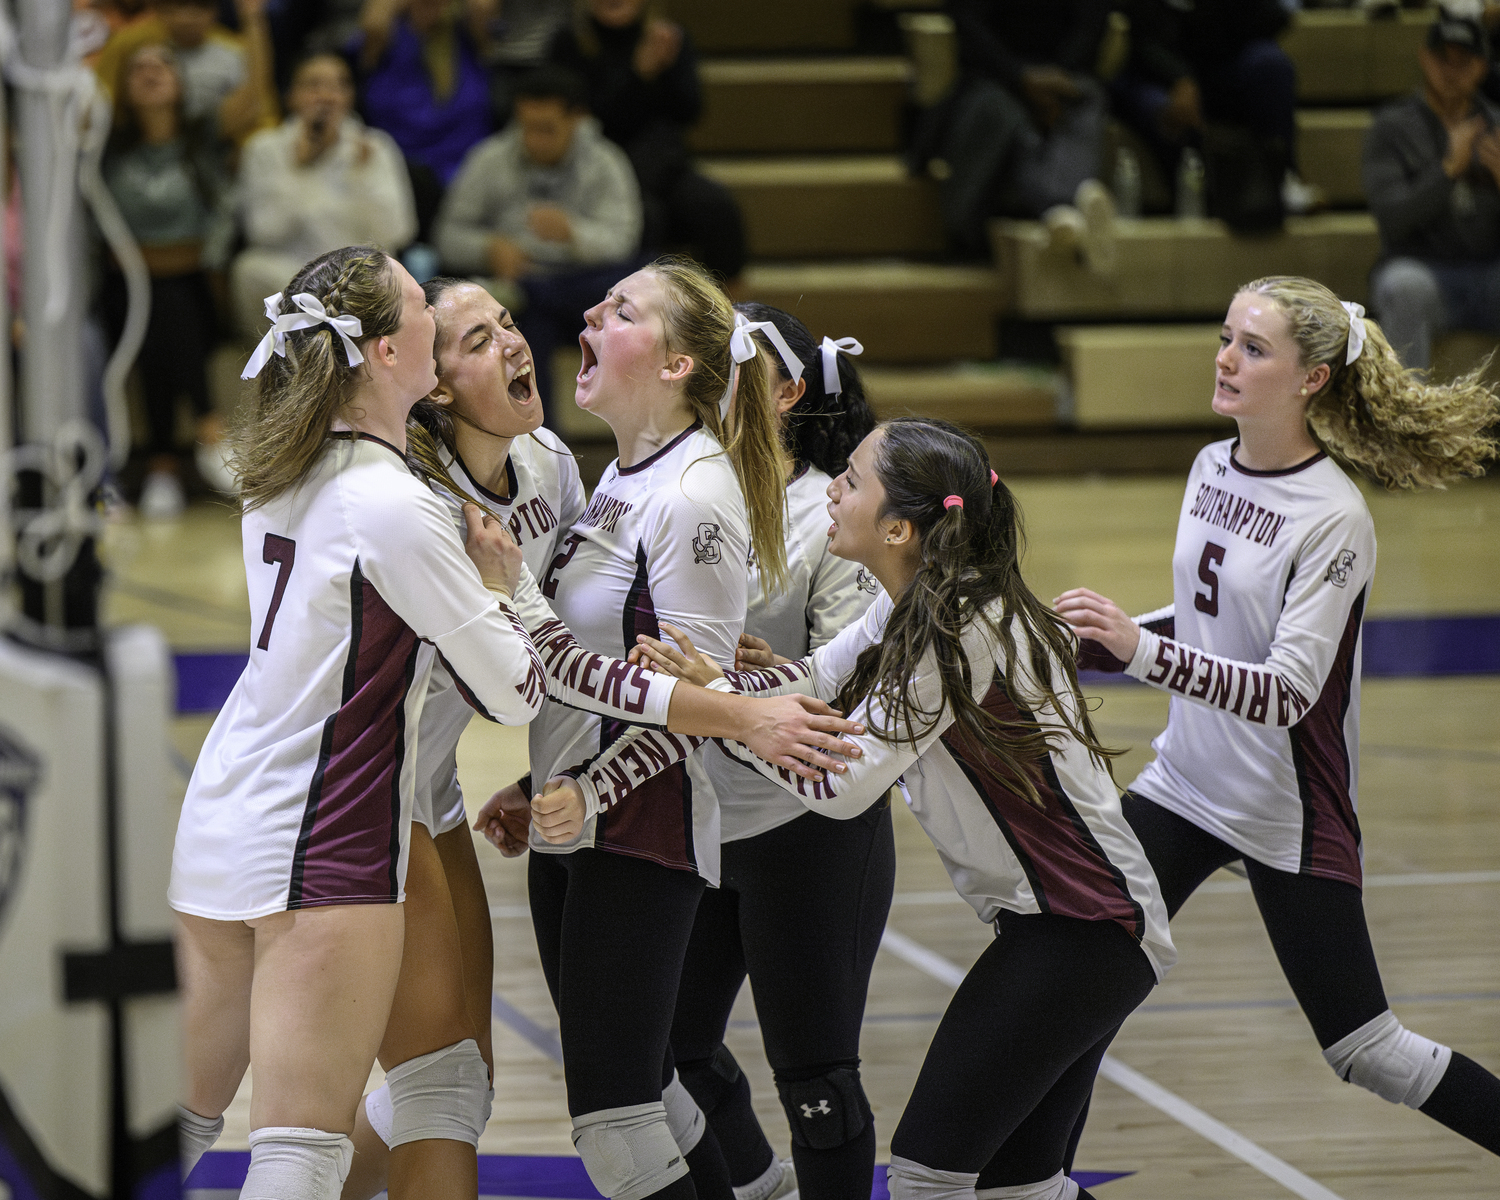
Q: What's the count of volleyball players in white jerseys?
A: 6